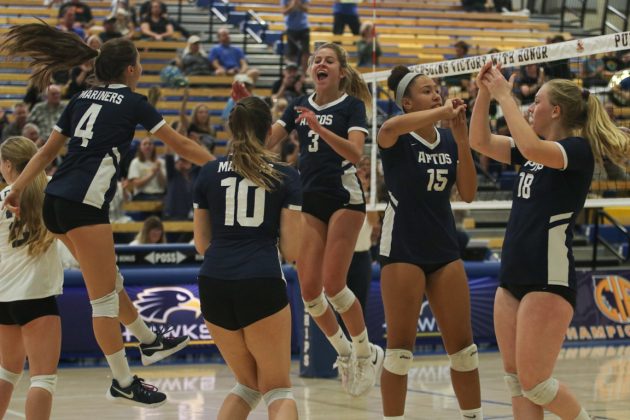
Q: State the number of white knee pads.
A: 12